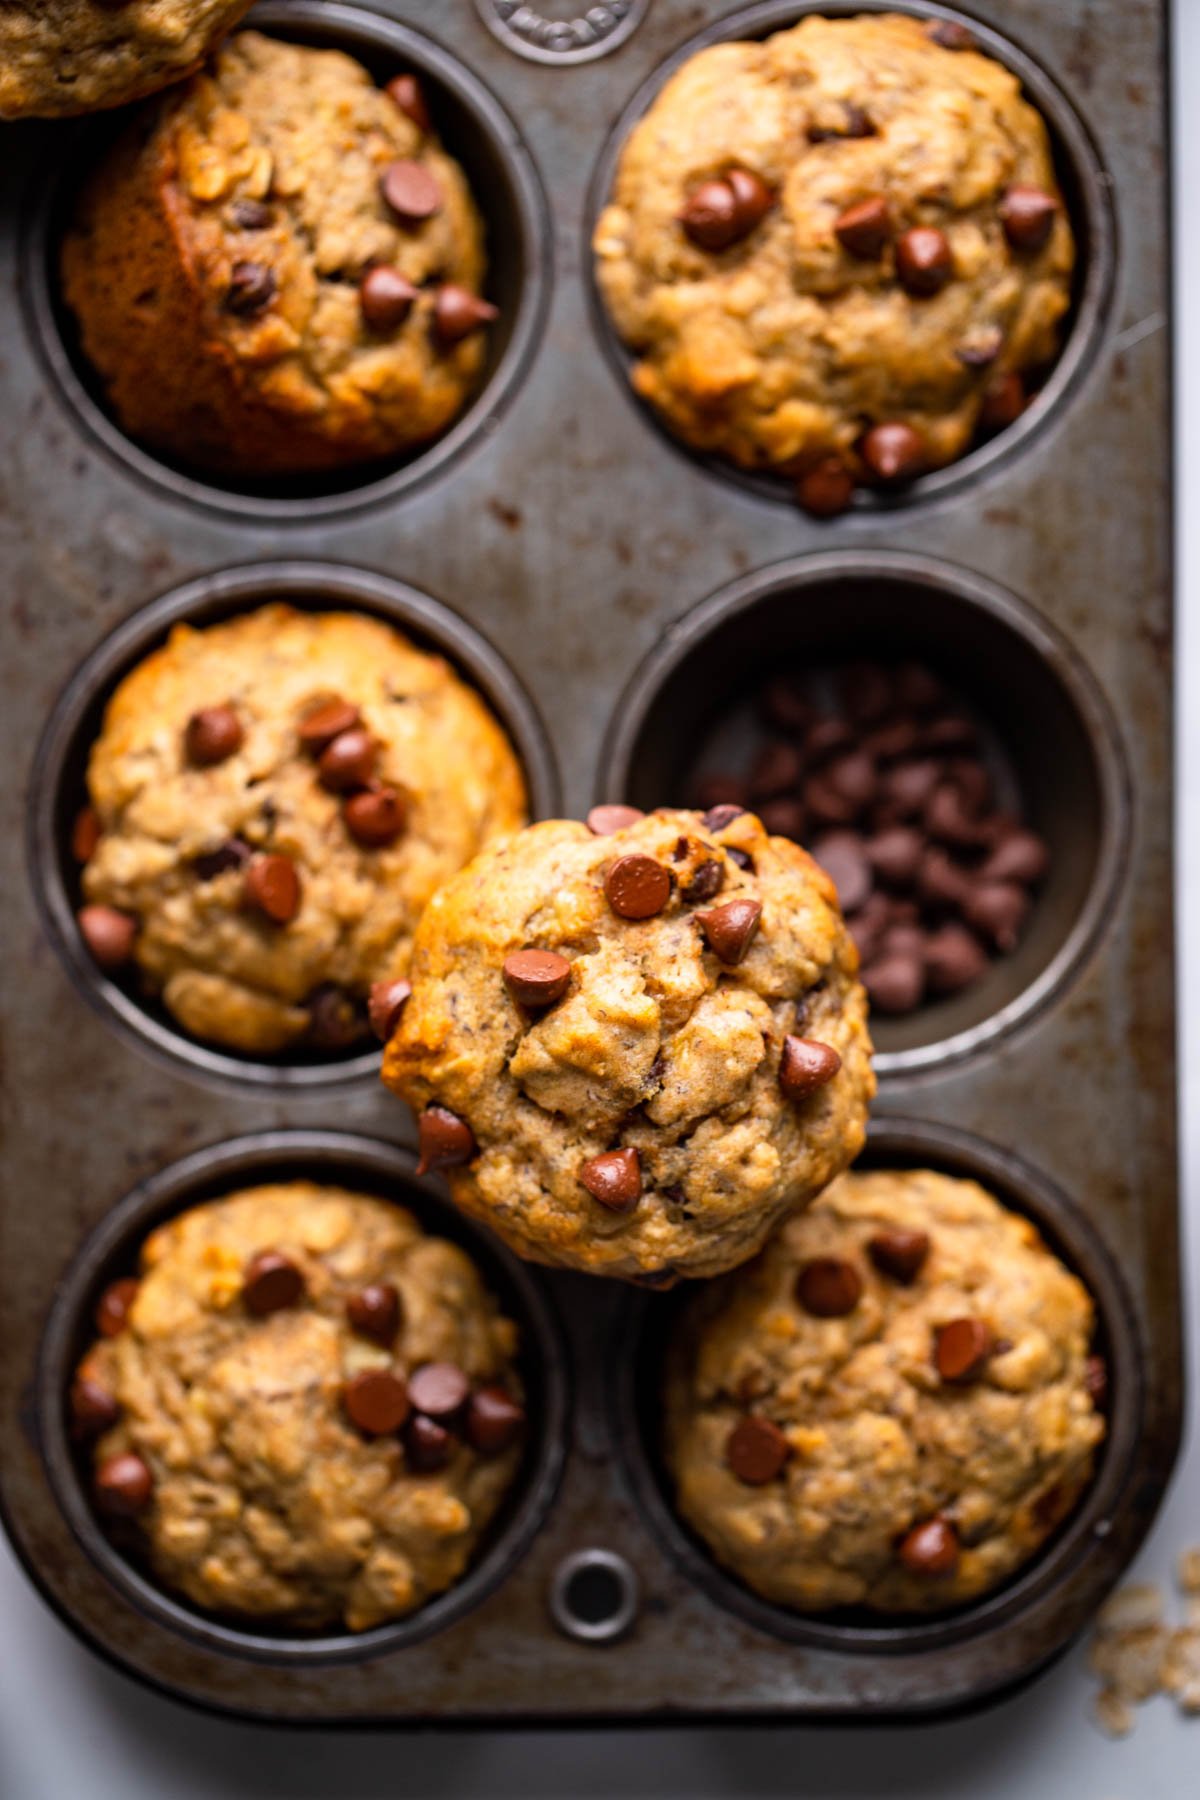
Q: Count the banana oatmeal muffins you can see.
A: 7